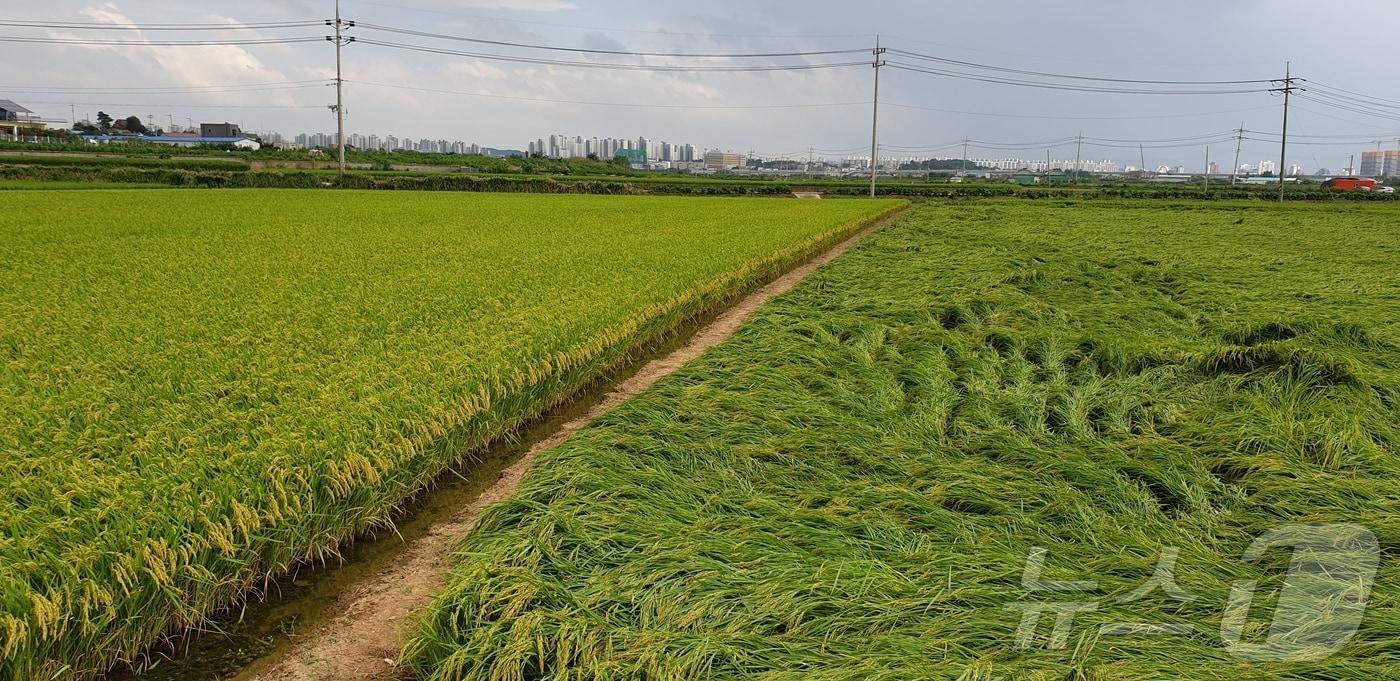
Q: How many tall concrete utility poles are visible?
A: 3